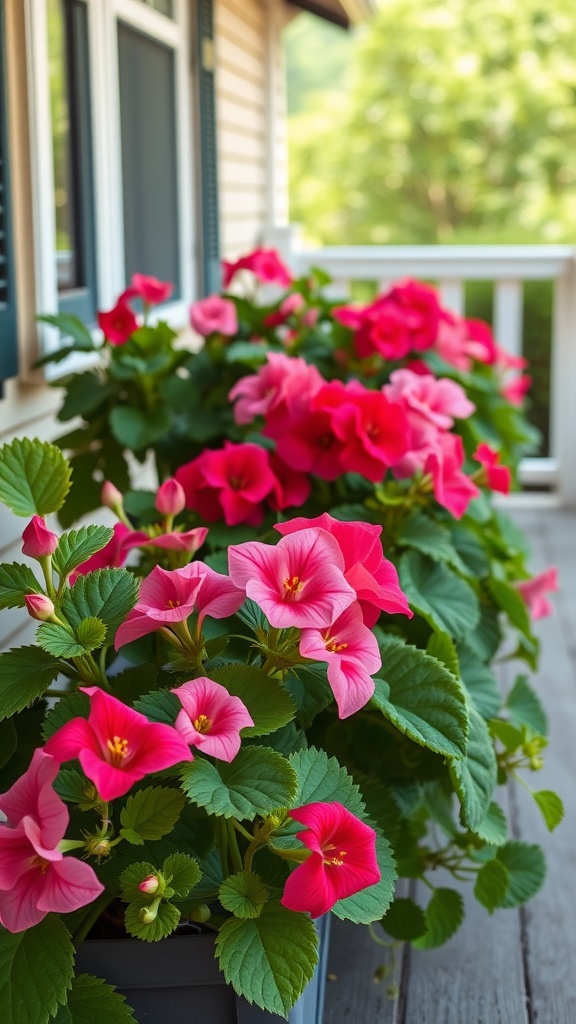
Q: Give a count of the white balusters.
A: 4